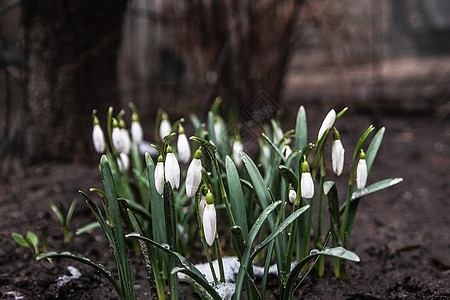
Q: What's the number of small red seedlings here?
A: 0